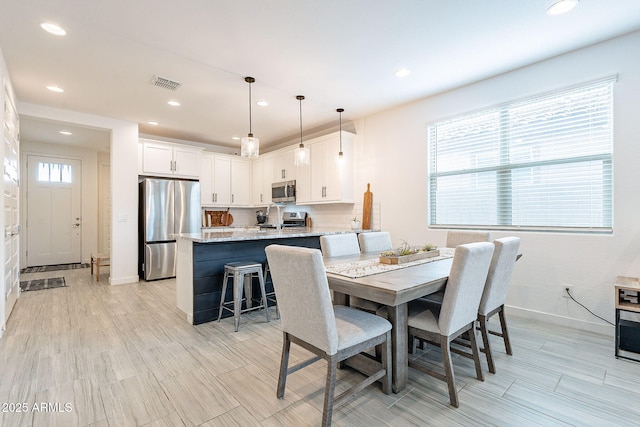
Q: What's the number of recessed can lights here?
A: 9